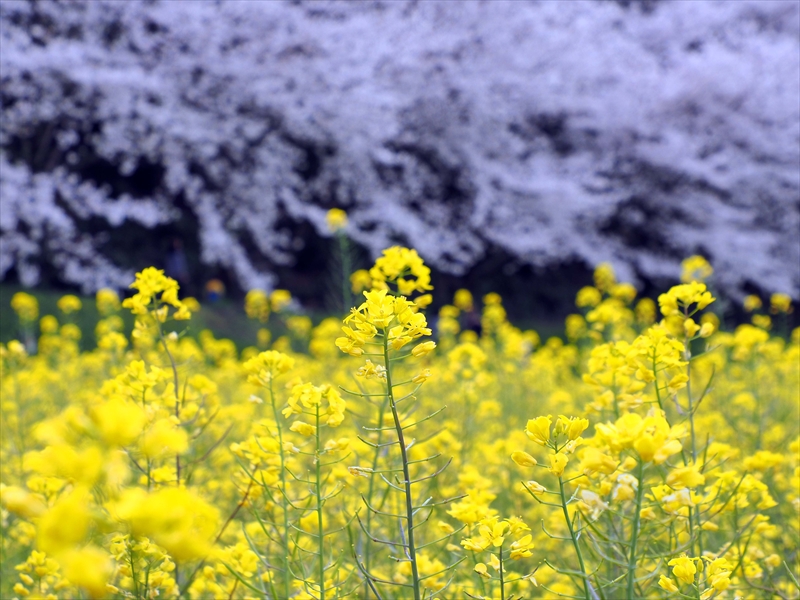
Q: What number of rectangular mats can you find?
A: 0